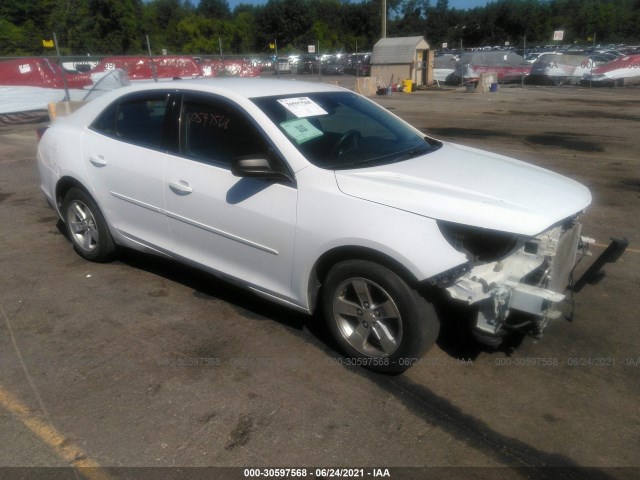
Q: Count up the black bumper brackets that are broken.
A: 1